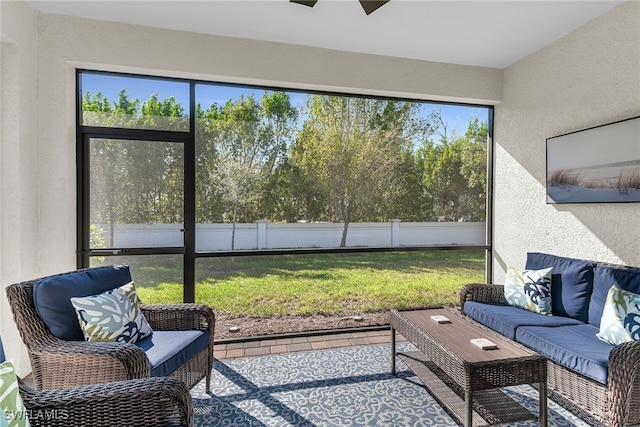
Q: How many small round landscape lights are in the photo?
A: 2